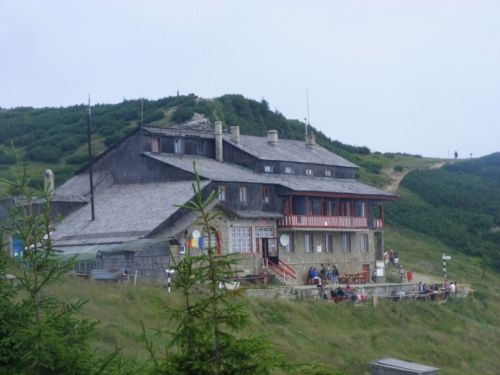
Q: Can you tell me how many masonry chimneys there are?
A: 5